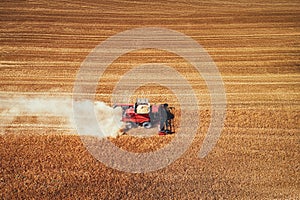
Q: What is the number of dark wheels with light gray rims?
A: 2